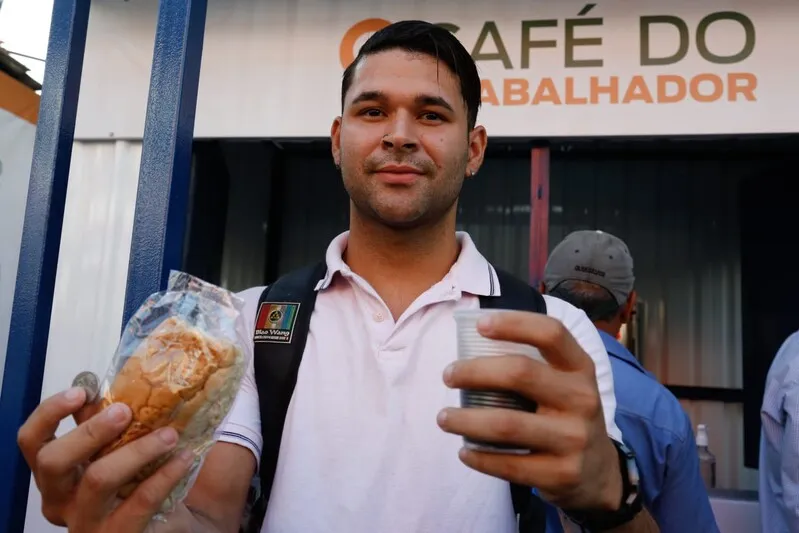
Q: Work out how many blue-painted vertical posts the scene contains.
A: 2